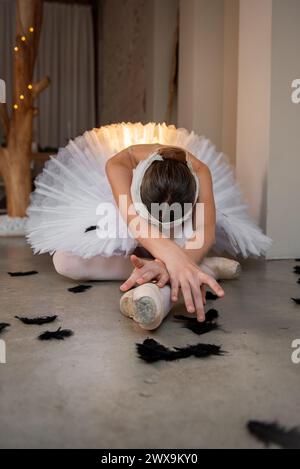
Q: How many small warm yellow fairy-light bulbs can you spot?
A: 6